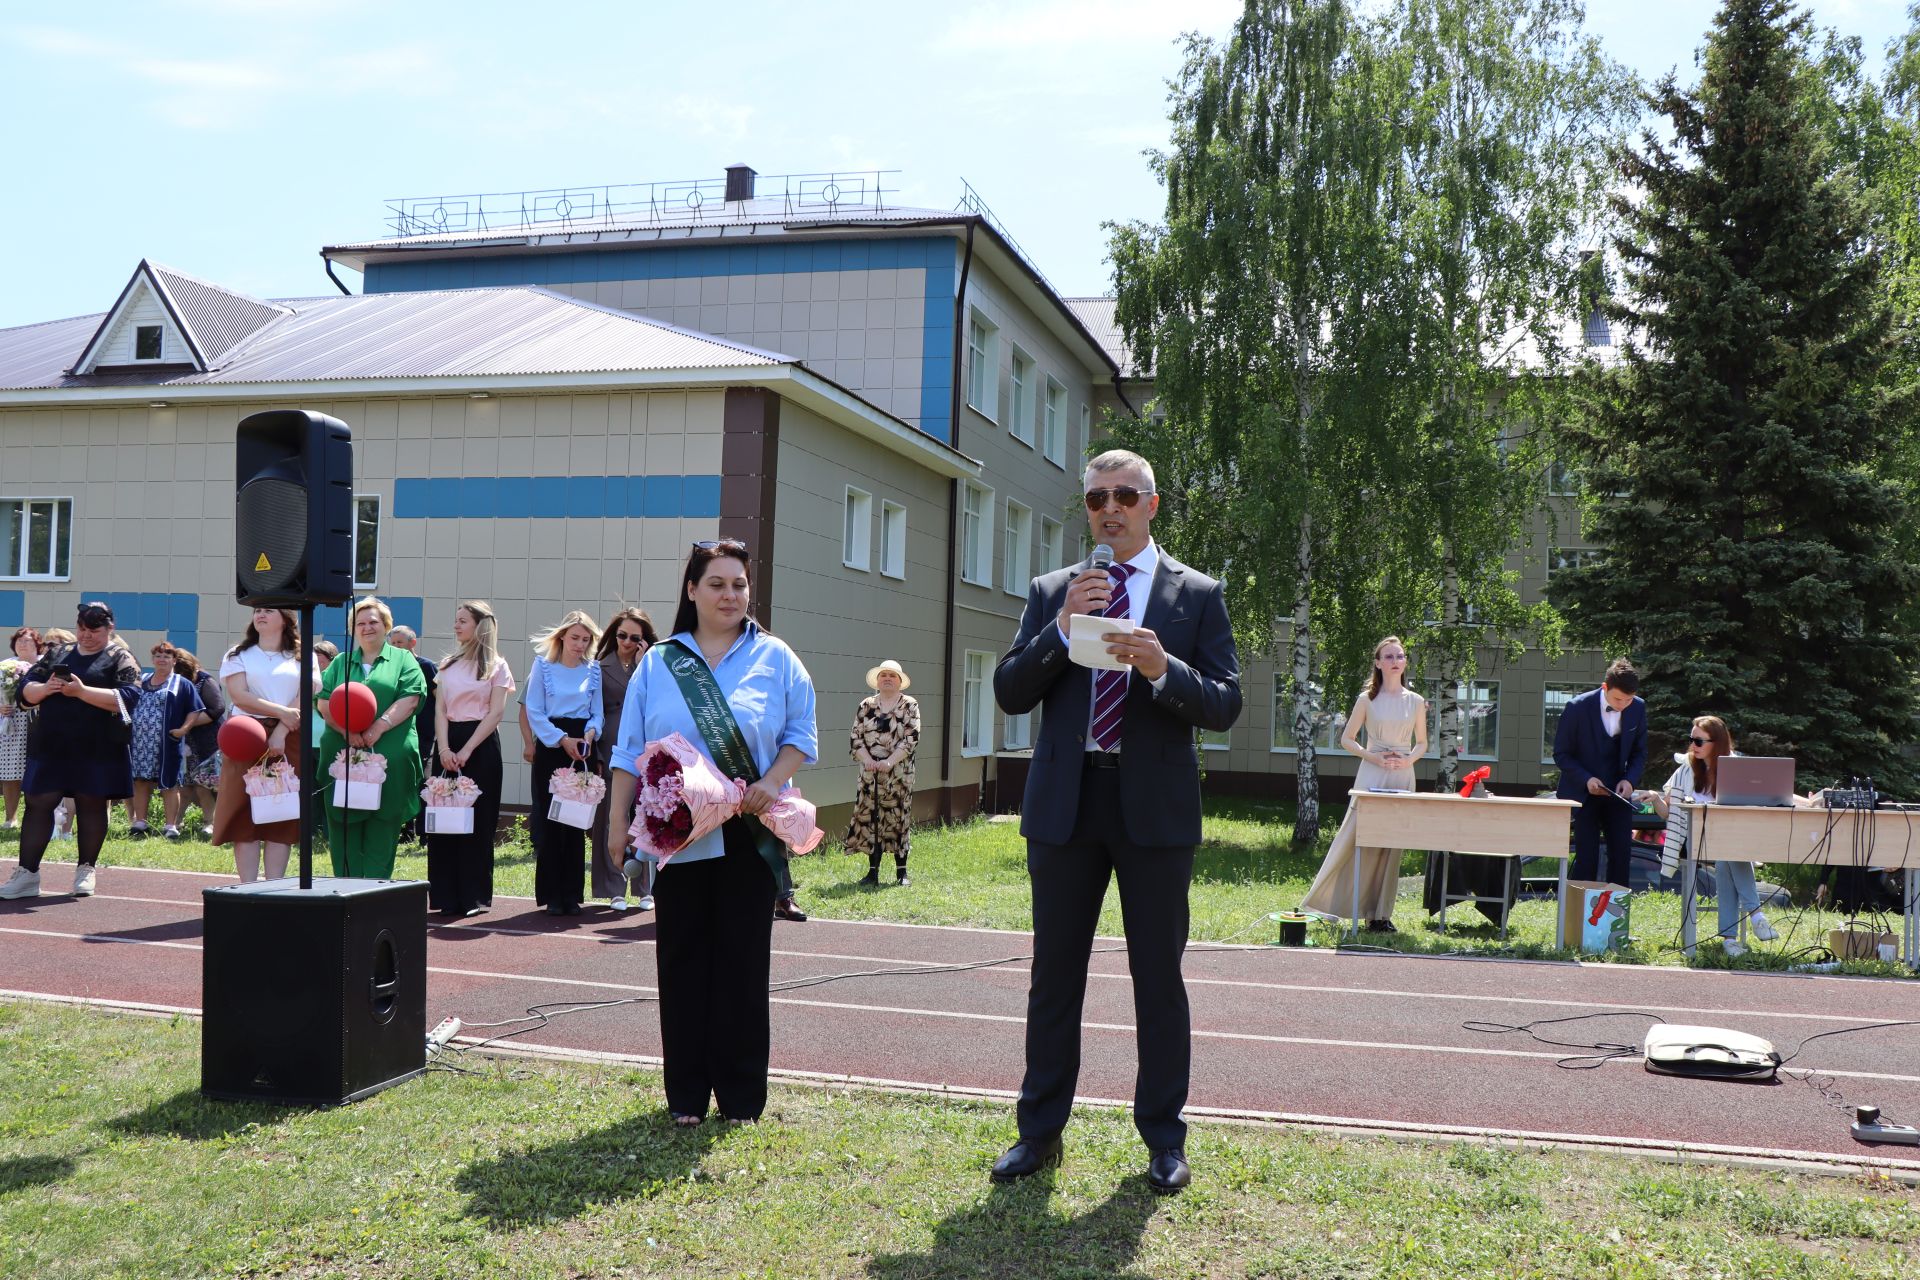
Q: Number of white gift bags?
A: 4